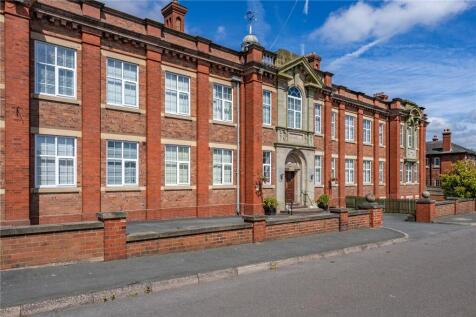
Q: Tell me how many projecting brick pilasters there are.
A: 11